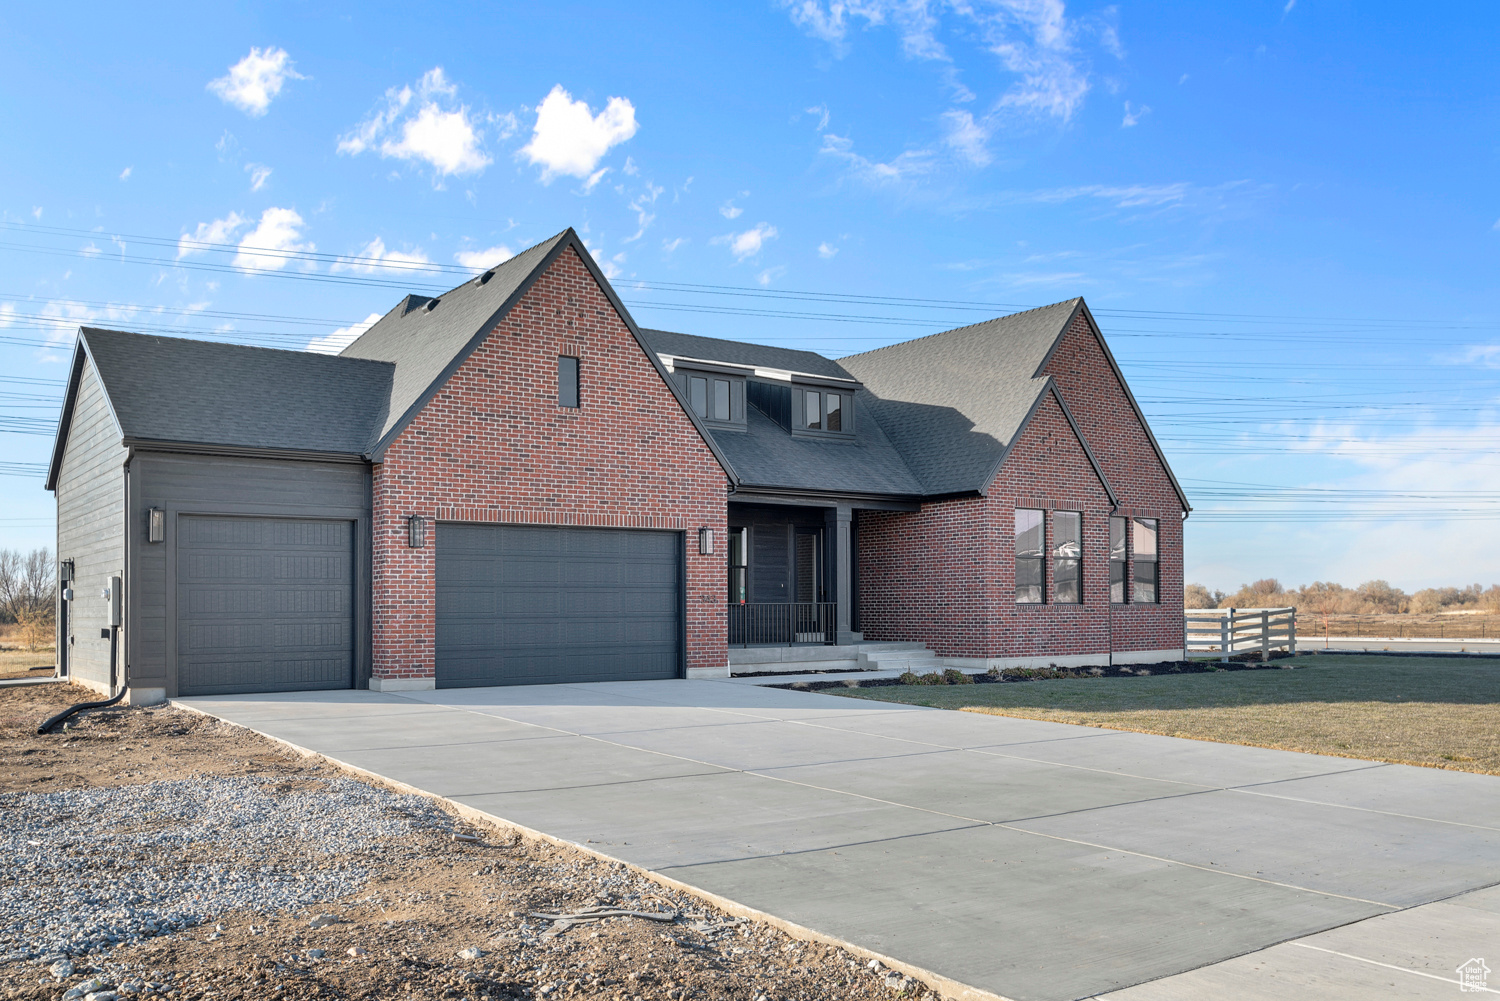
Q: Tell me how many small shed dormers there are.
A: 2